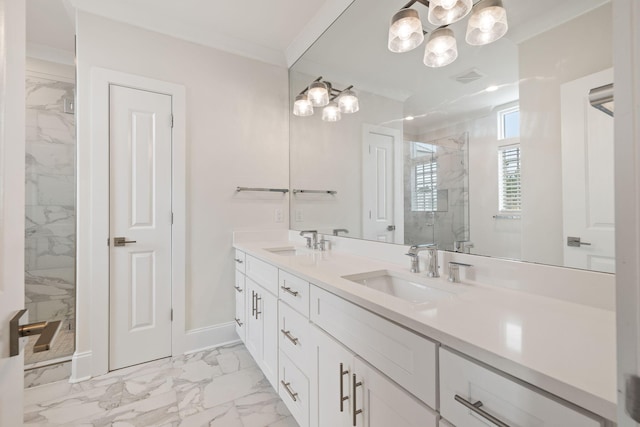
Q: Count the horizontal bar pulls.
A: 7